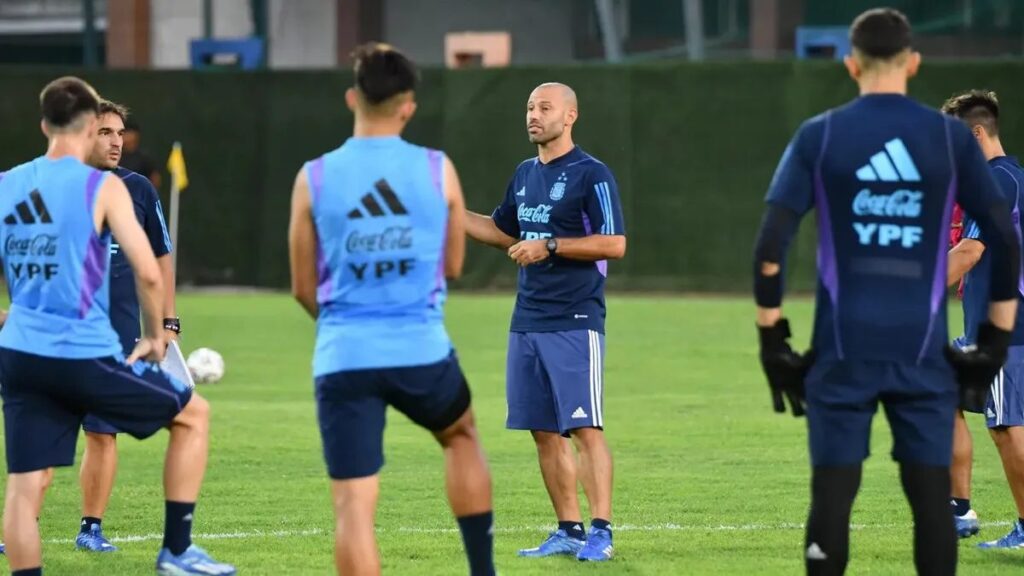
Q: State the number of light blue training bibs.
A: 2